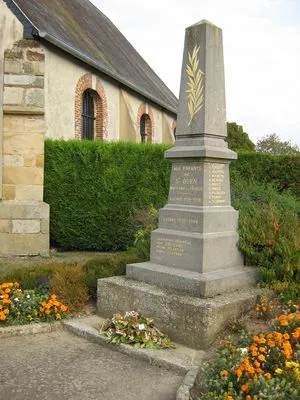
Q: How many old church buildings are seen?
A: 1